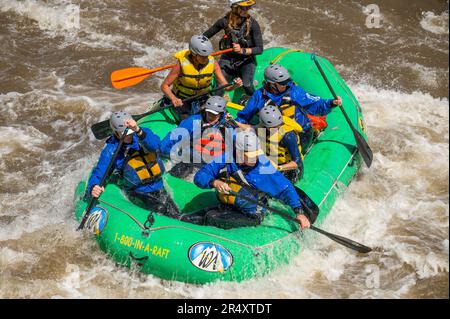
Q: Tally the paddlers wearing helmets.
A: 7